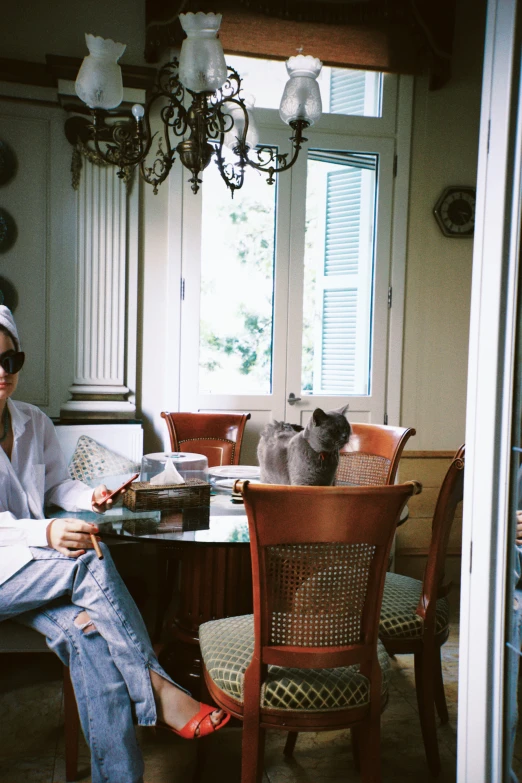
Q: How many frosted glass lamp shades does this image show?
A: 4